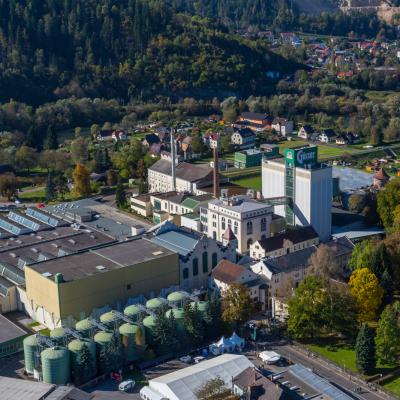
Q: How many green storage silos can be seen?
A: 14